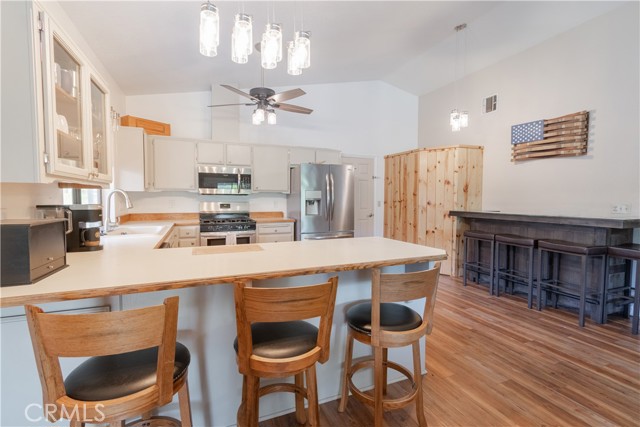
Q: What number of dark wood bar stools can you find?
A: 4